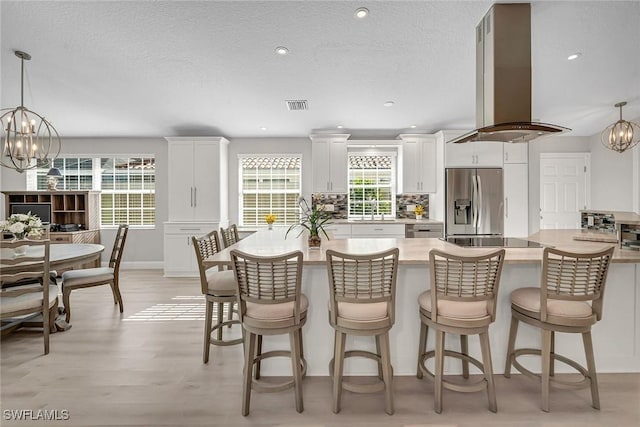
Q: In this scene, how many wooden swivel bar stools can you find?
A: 6